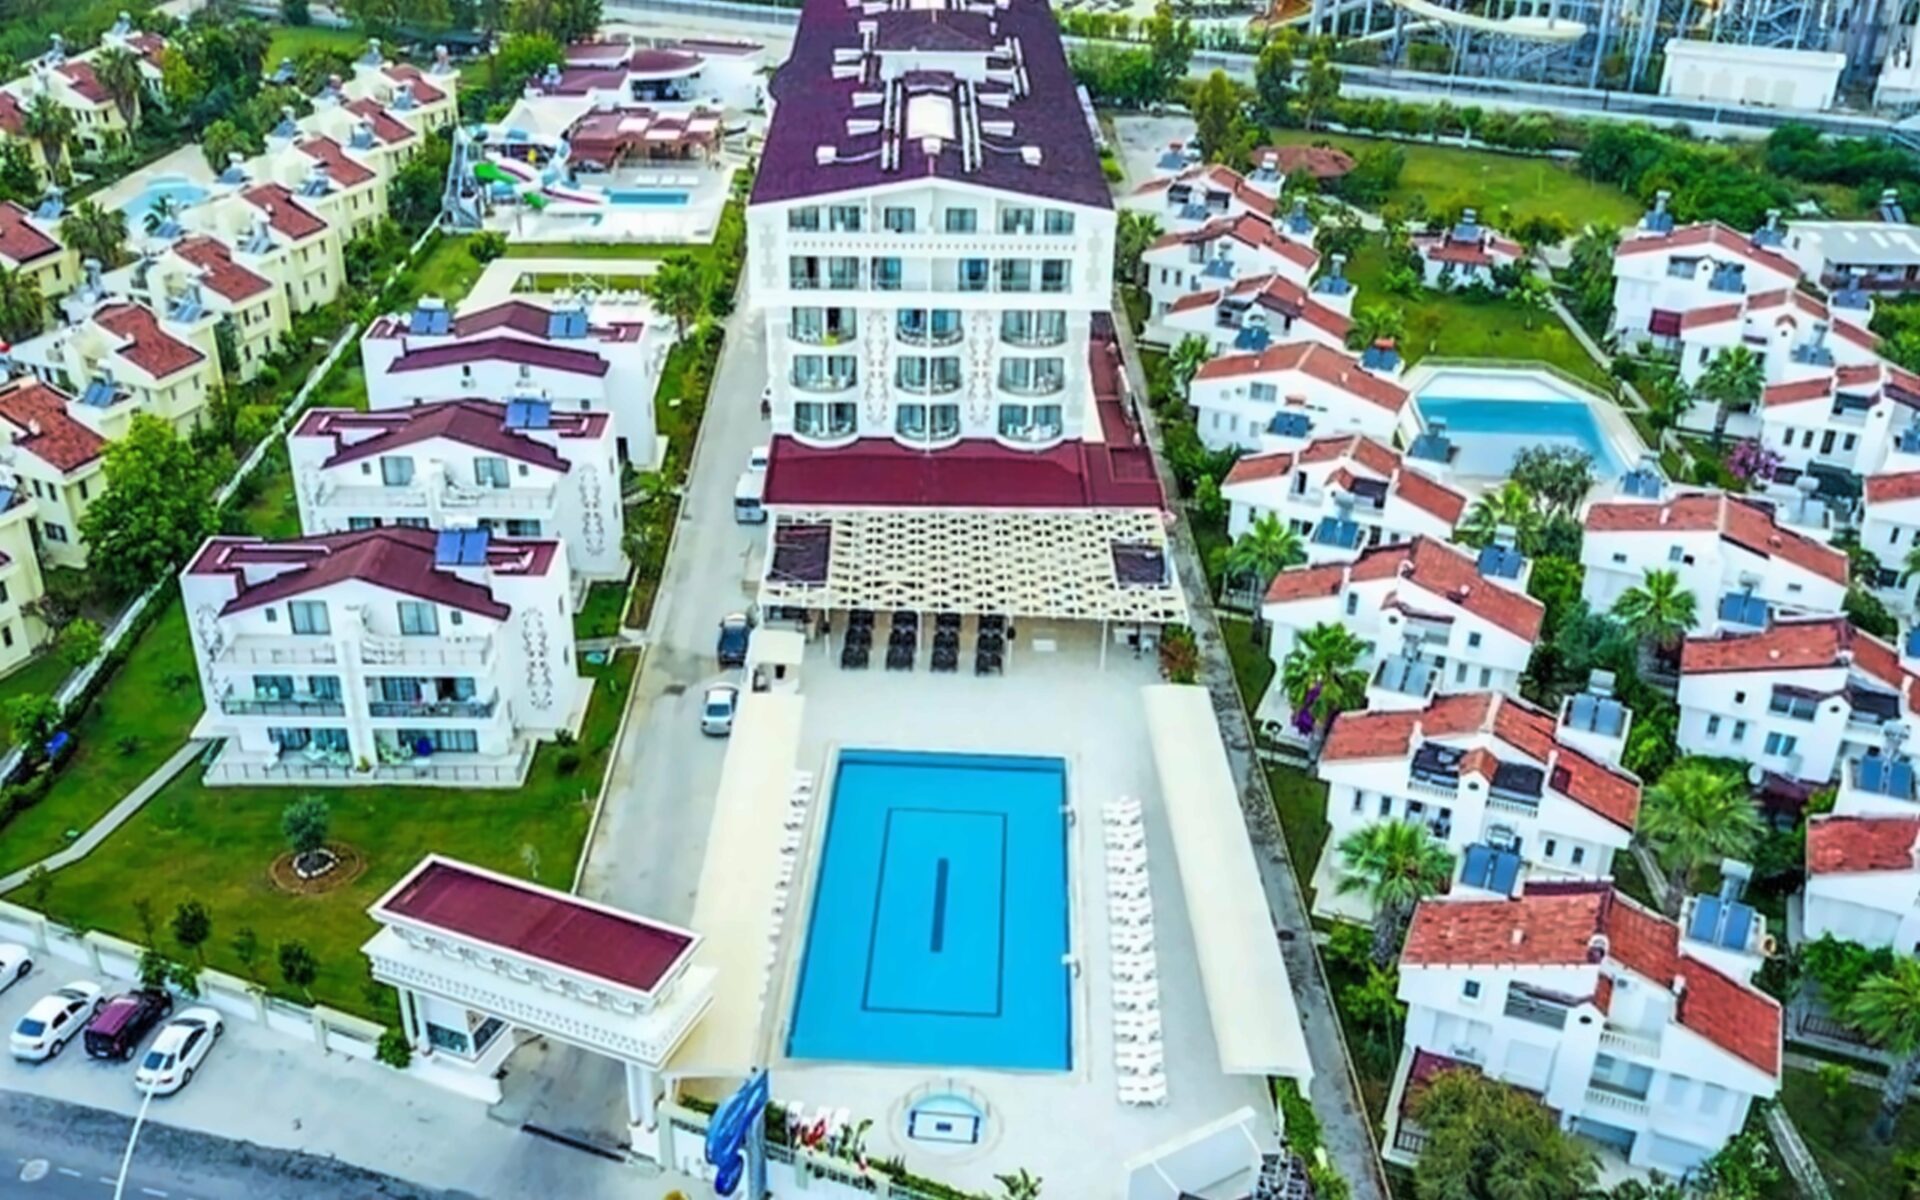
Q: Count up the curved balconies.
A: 9